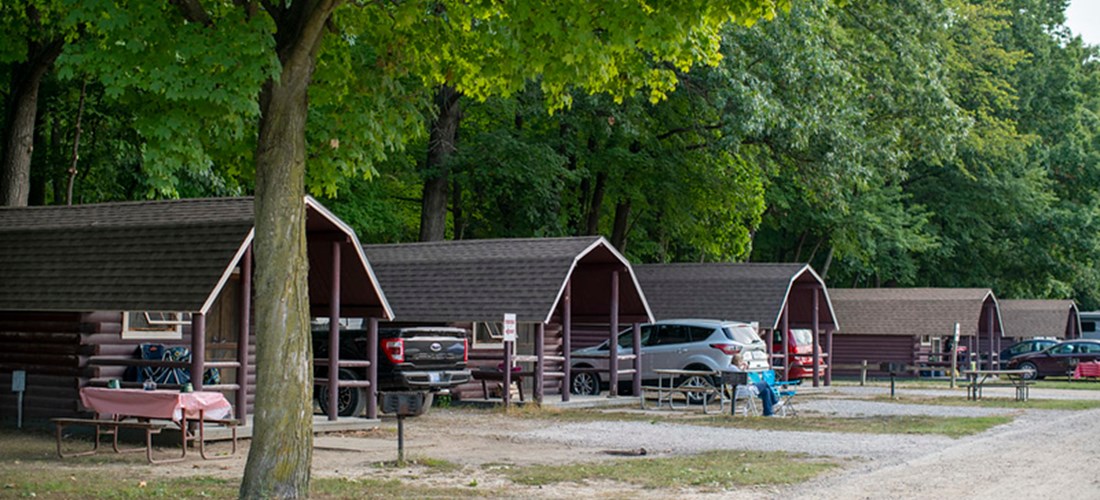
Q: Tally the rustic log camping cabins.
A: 5